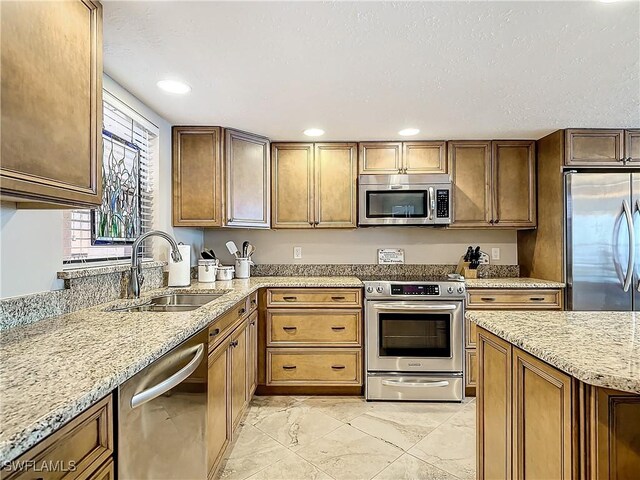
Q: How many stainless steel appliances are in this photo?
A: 4